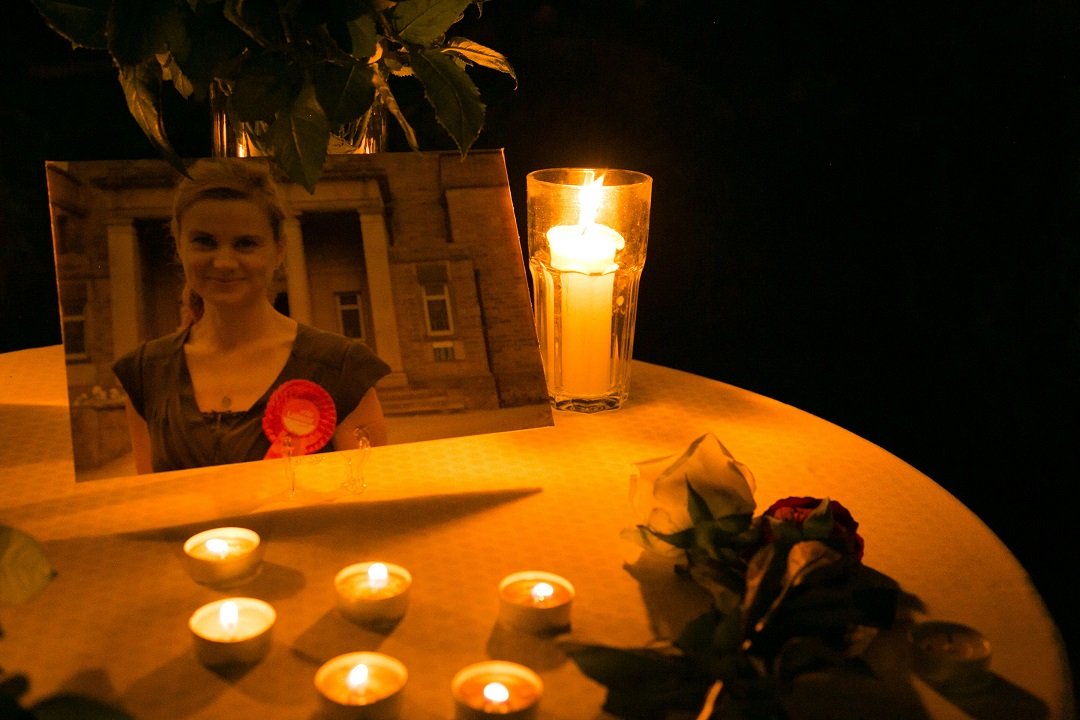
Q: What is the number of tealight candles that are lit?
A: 6